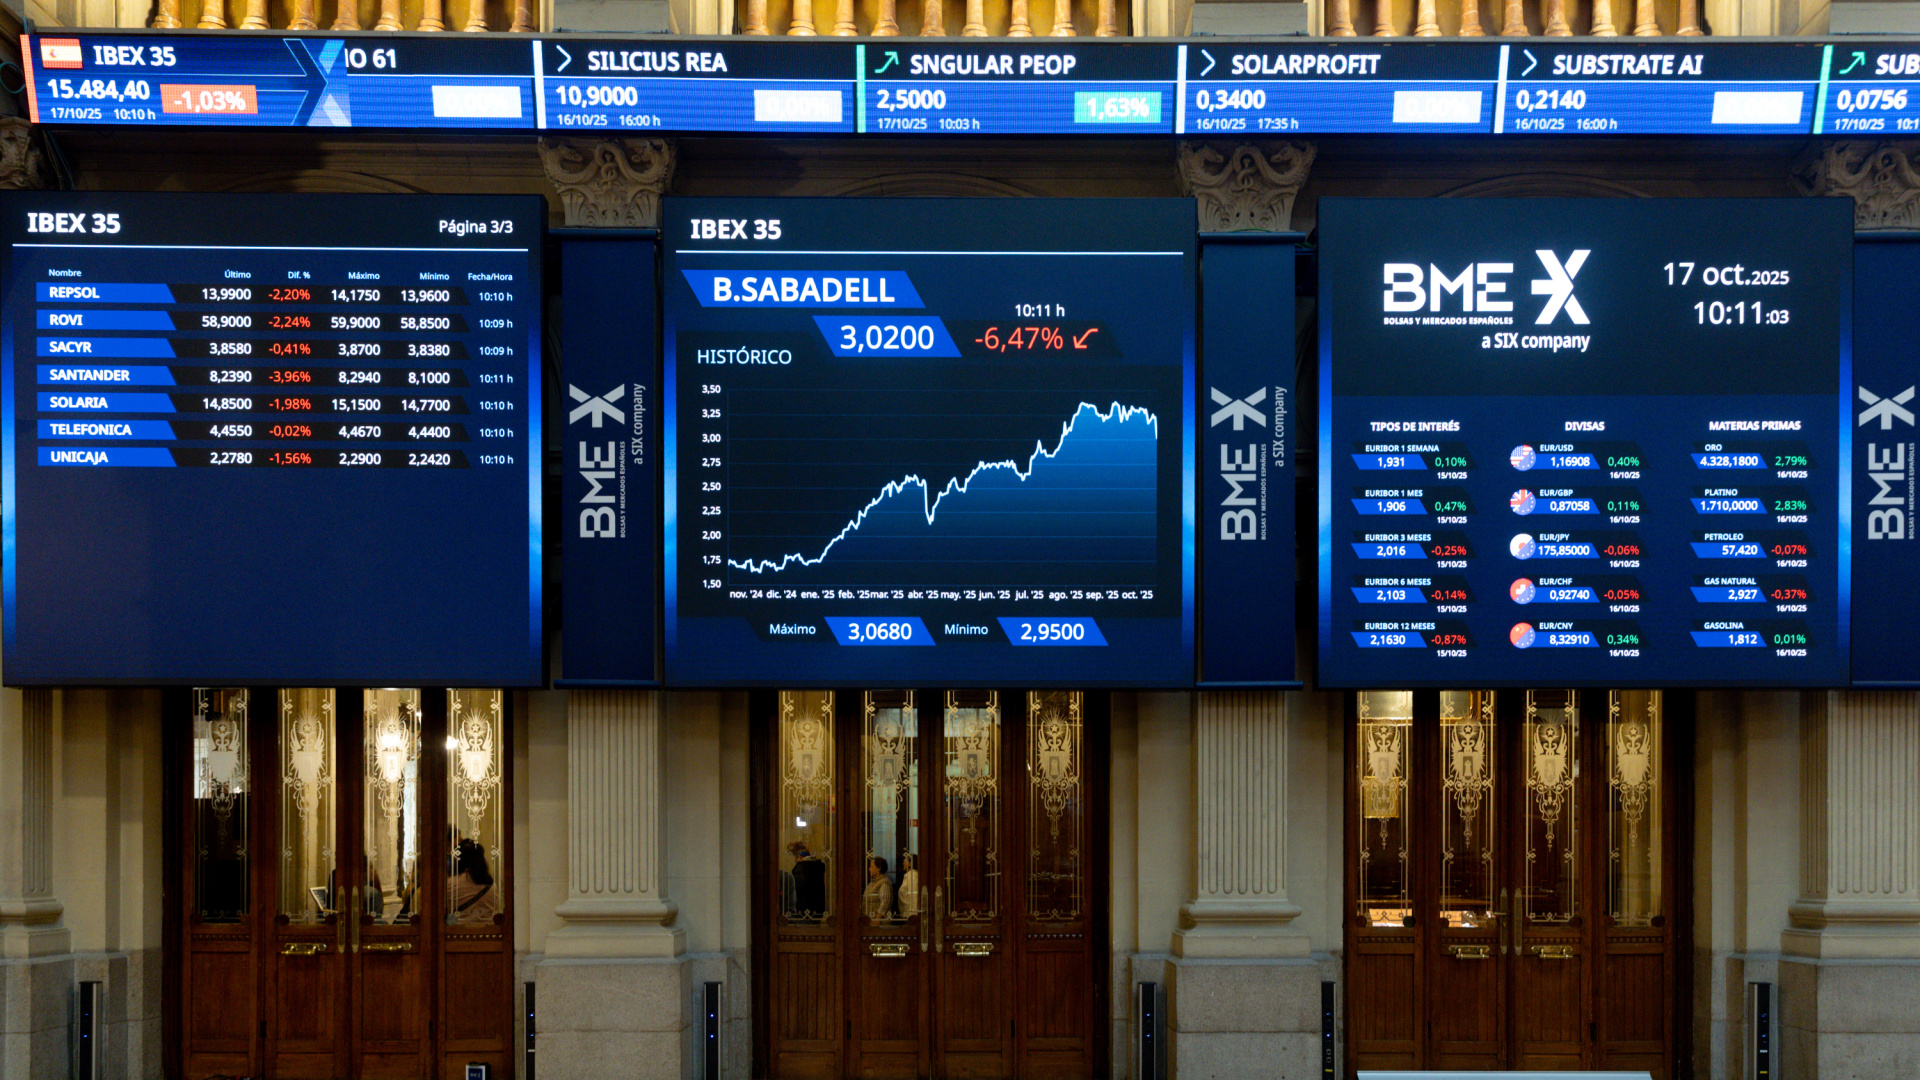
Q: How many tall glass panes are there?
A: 12